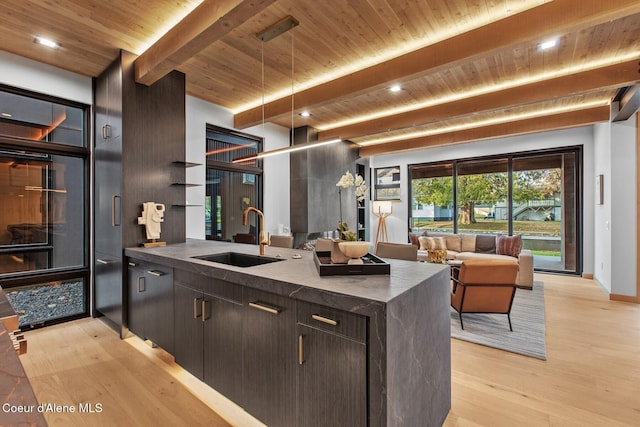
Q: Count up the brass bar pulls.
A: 12